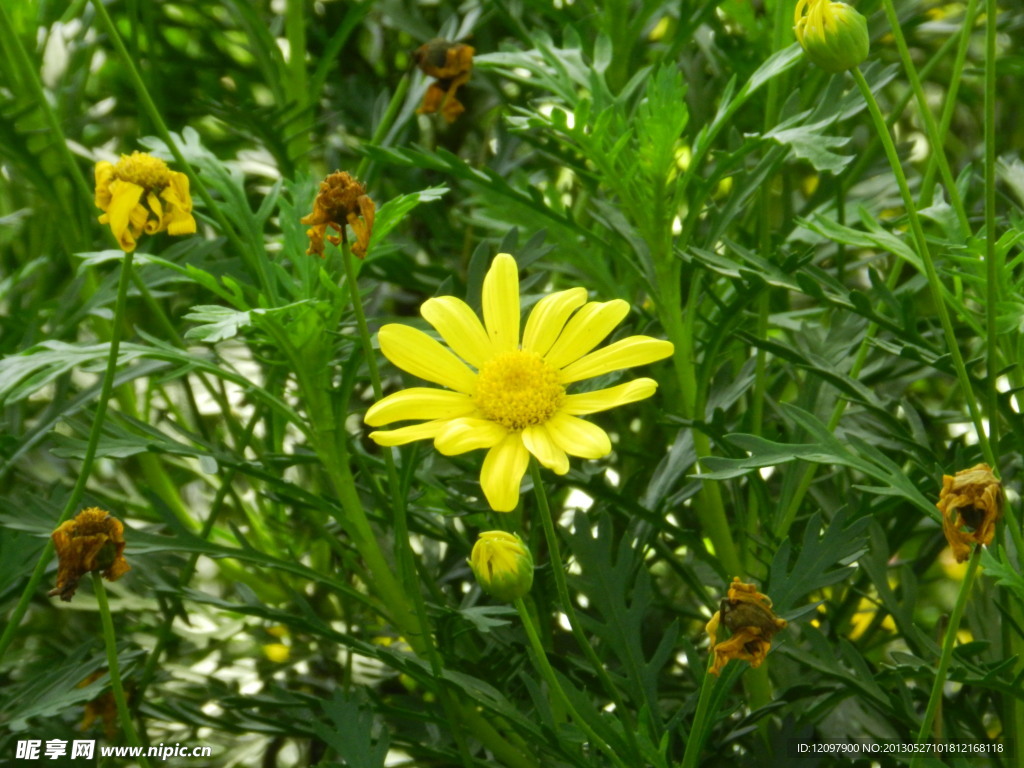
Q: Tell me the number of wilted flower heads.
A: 6